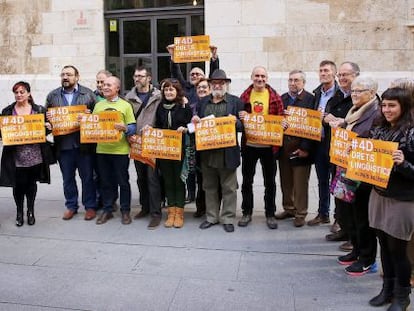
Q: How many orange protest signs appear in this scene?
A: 11